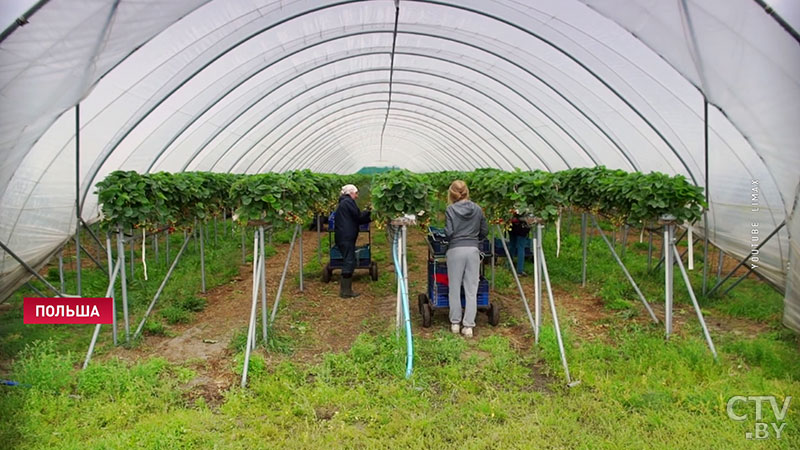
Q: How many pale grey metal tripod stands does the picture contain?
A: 5